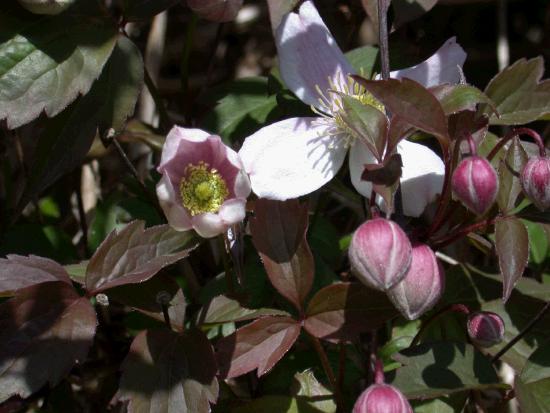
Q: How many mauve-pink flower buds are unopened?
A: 6